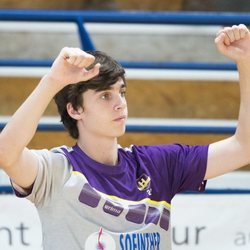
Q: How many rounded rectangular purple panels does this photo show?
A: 5